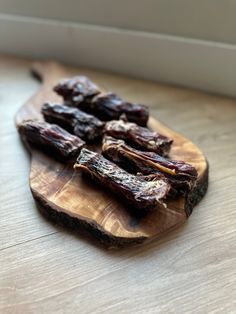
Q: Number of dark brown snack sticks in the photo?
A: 7